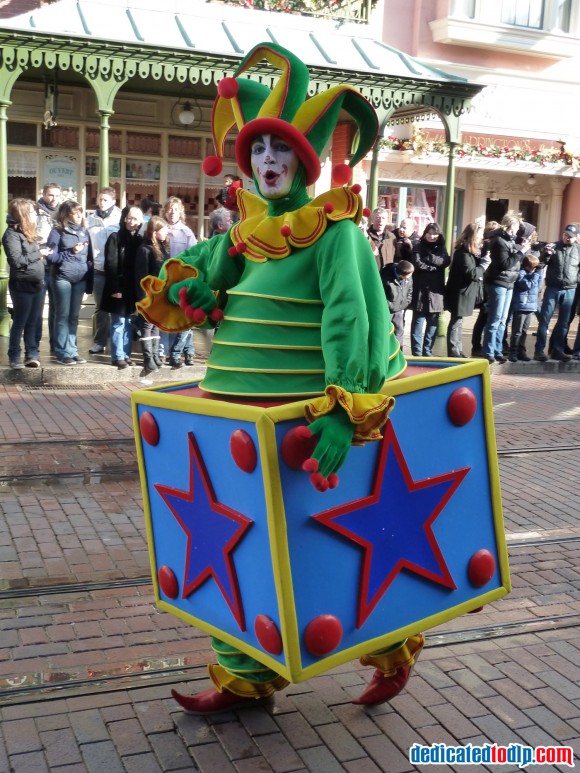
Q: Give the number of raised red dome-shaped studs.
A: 8